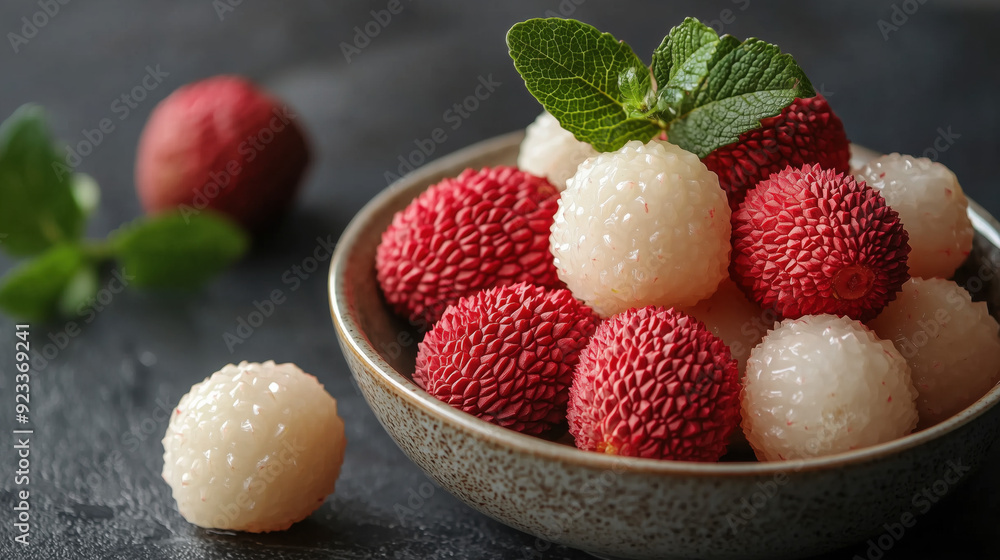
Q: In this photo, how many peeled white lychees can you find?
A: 7